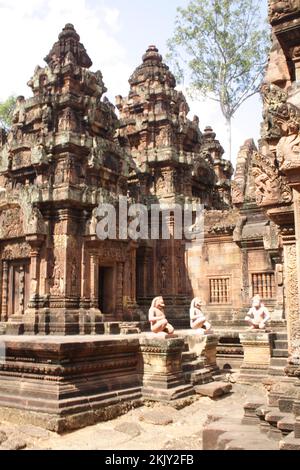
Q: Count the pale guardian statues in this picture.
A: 3